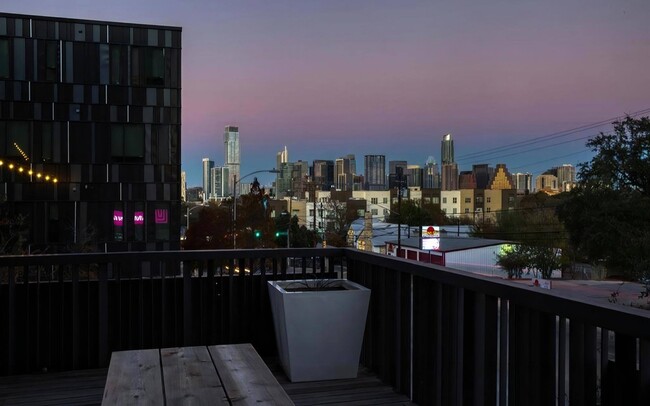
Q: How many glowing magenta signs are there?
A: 3